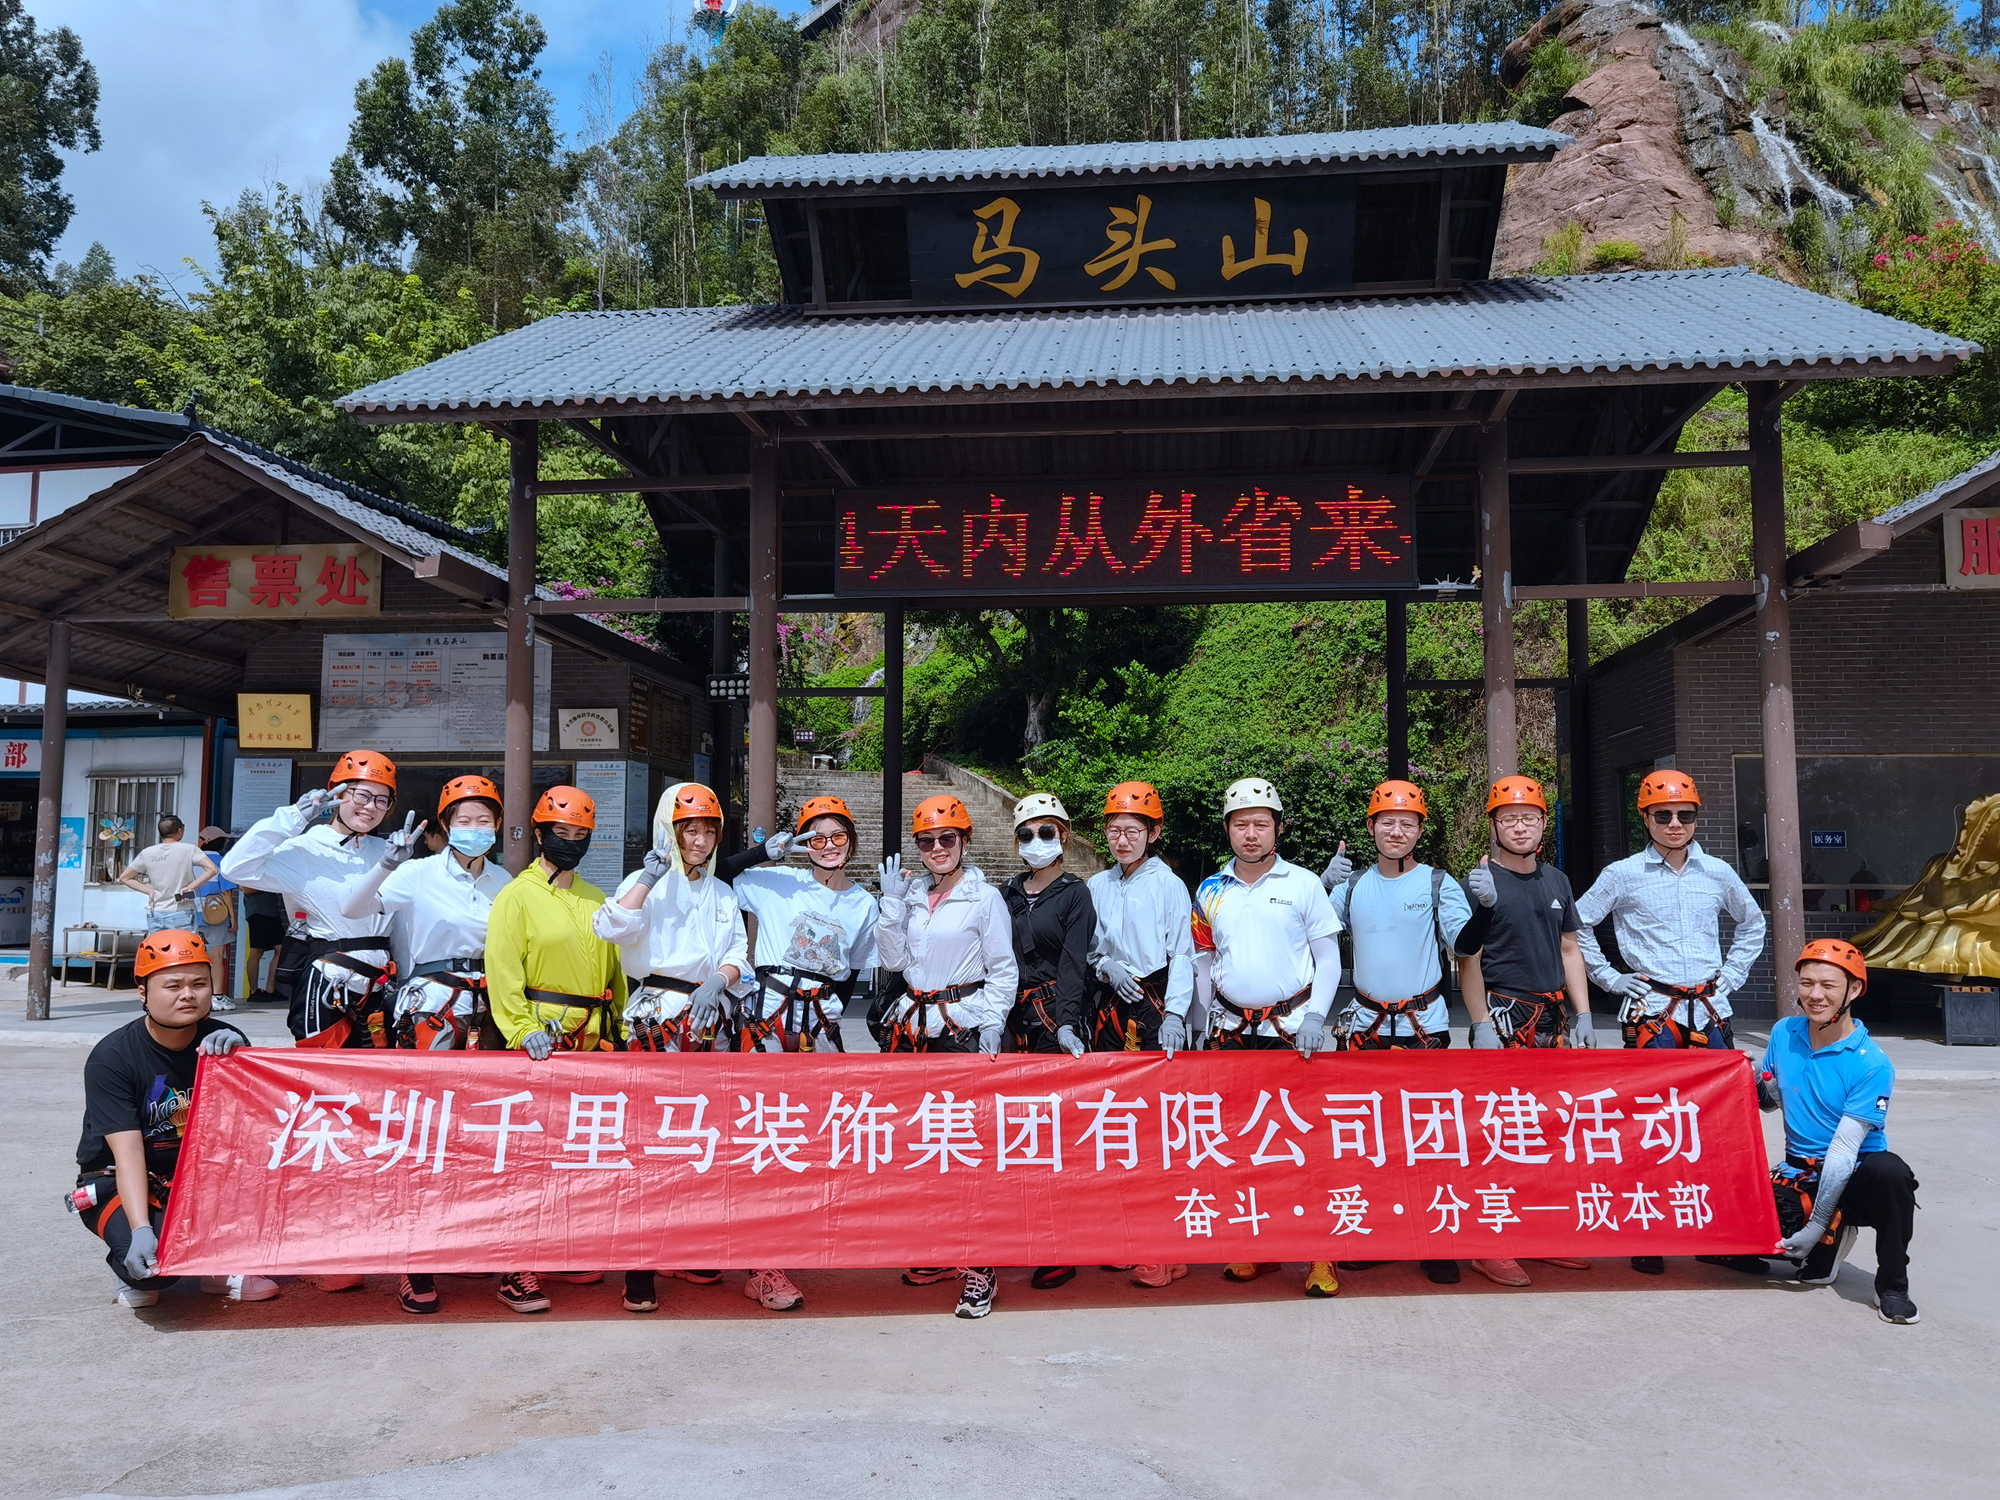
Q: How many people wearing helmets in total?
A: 14